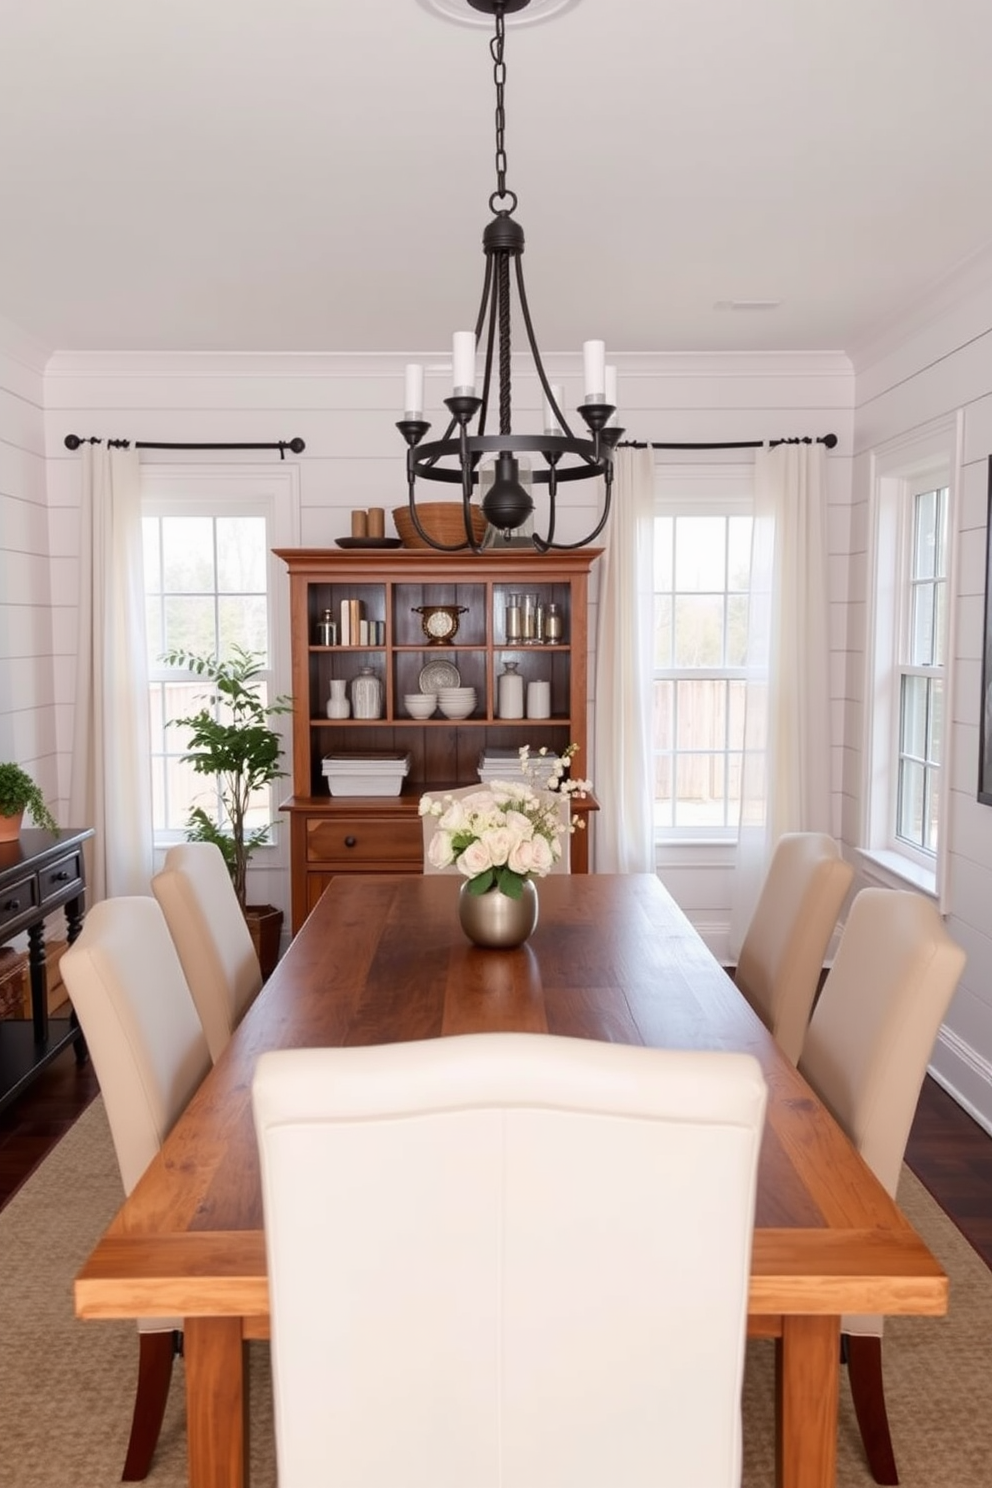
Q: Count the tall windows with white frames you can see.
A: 3